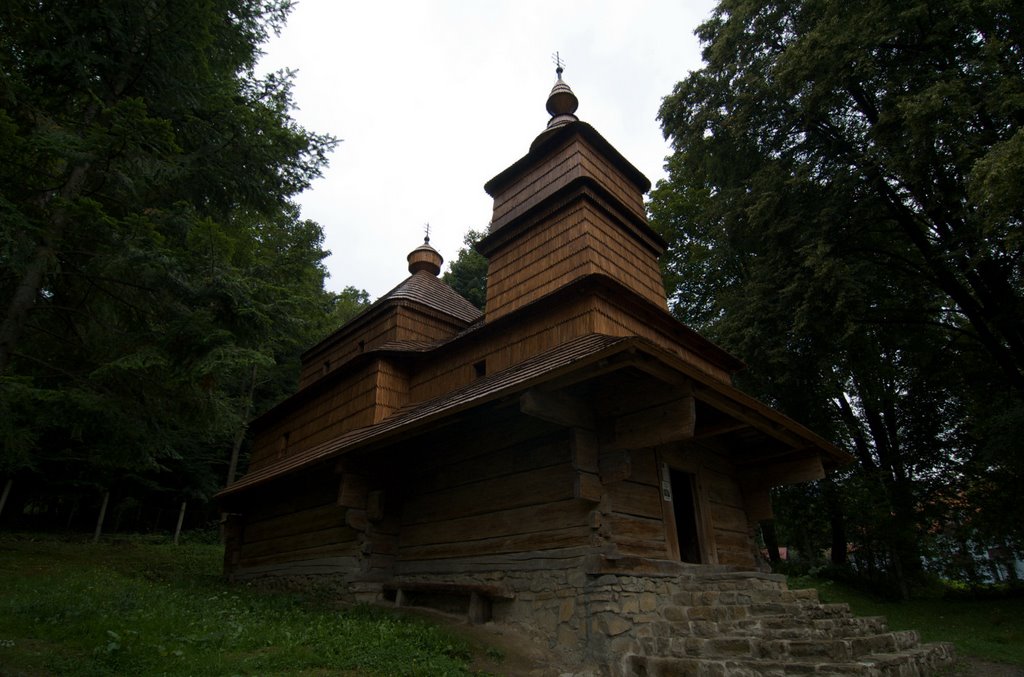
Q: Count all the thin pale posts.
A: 3